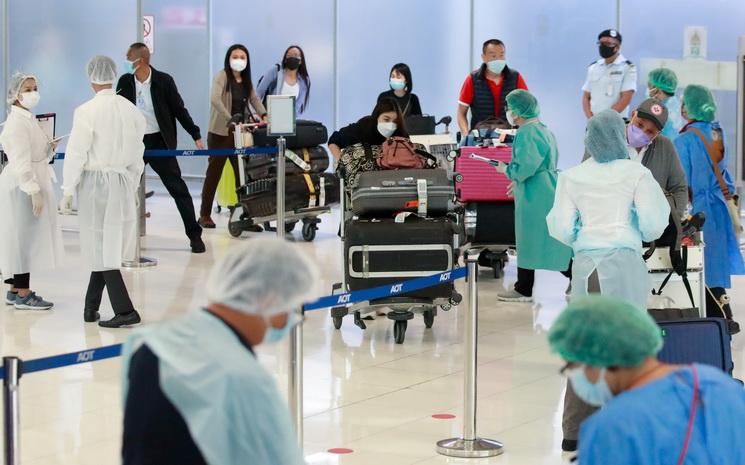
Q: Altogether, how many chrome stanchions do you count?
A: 5